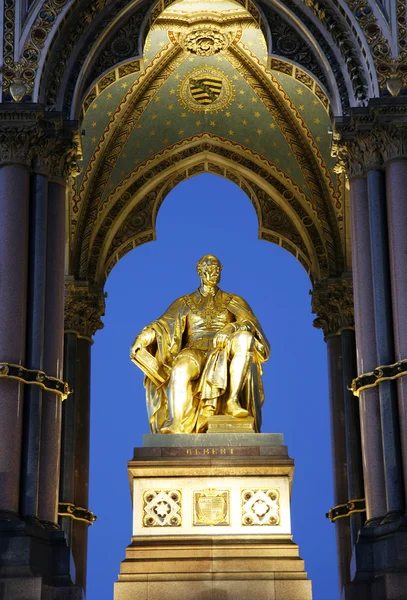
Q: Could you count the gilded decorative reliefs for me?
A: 3